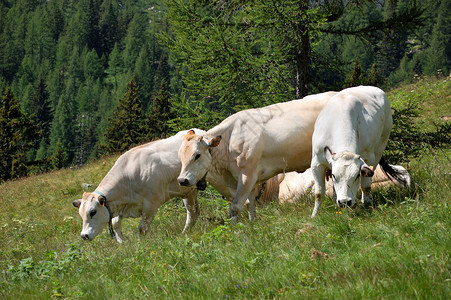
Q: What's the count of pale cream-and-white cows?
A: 4